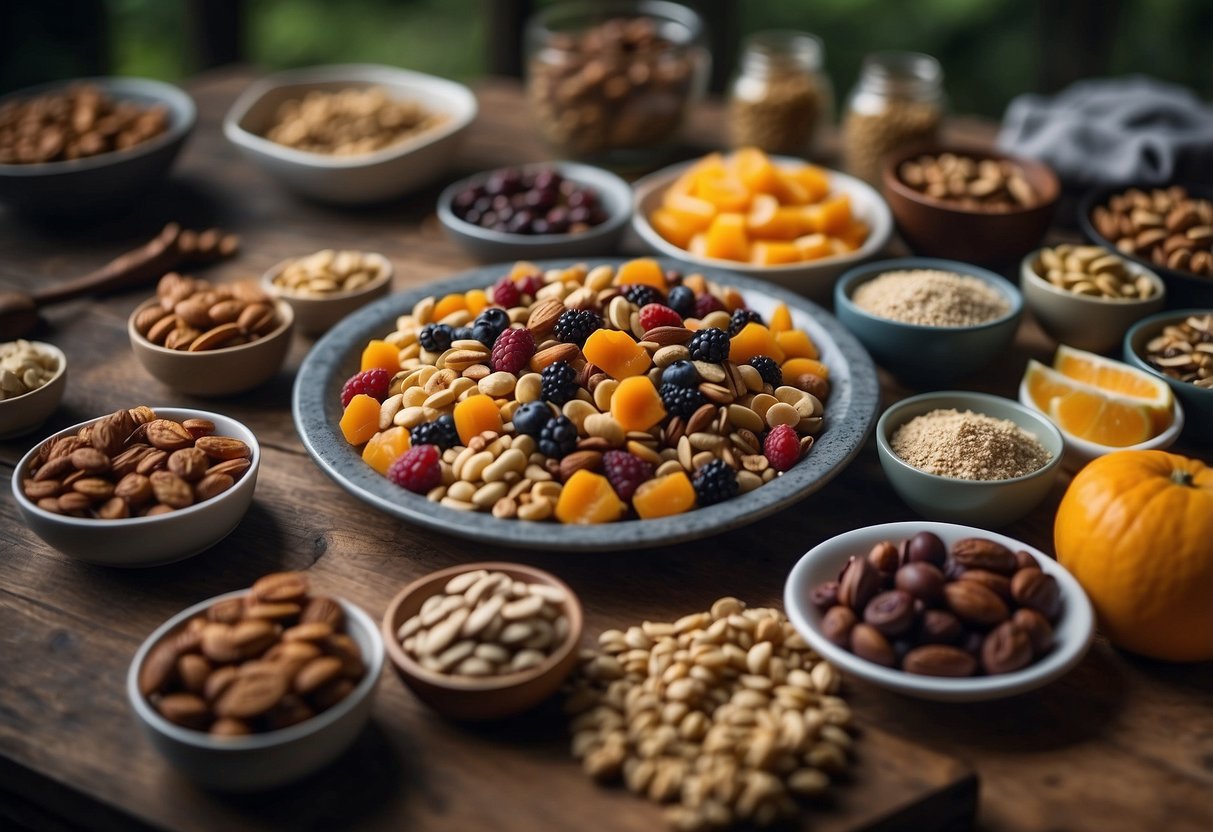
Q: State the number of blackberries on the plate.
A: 11